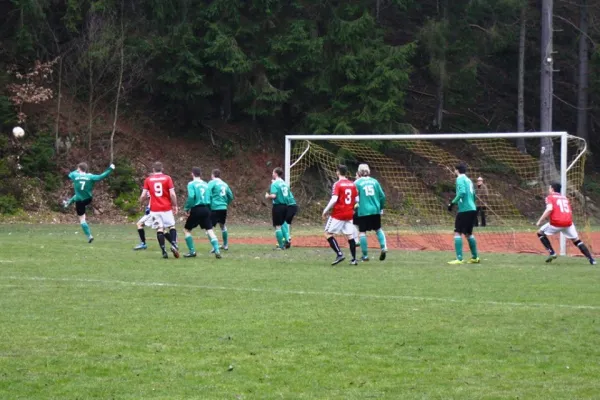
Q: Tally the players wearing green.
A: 7